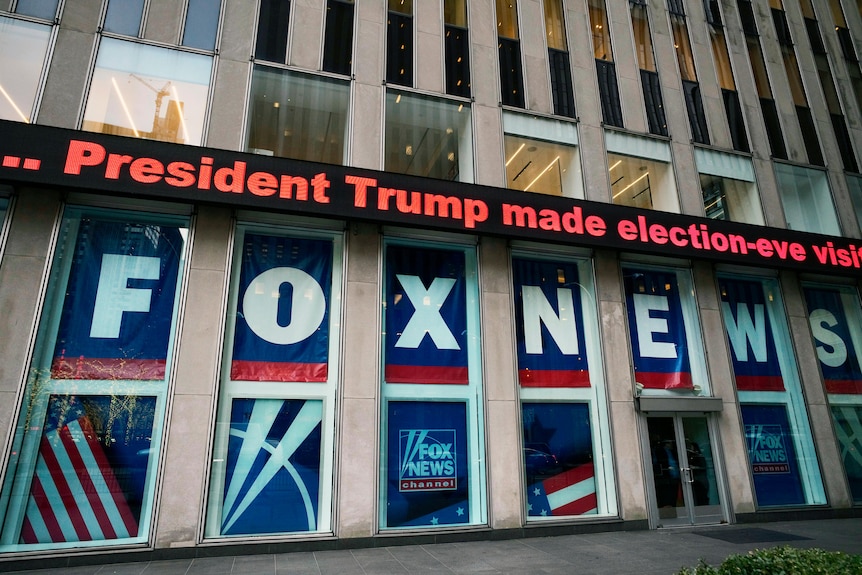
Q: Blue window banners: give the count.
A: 13